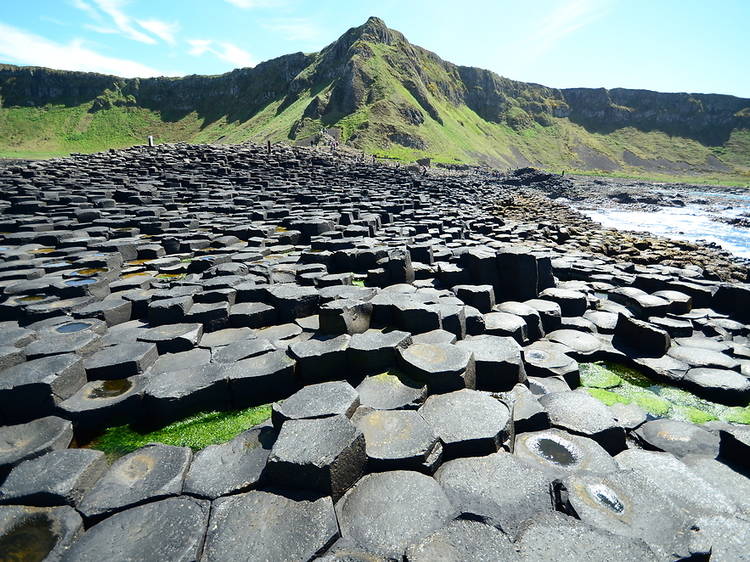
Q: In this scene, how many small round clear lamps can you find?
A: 0